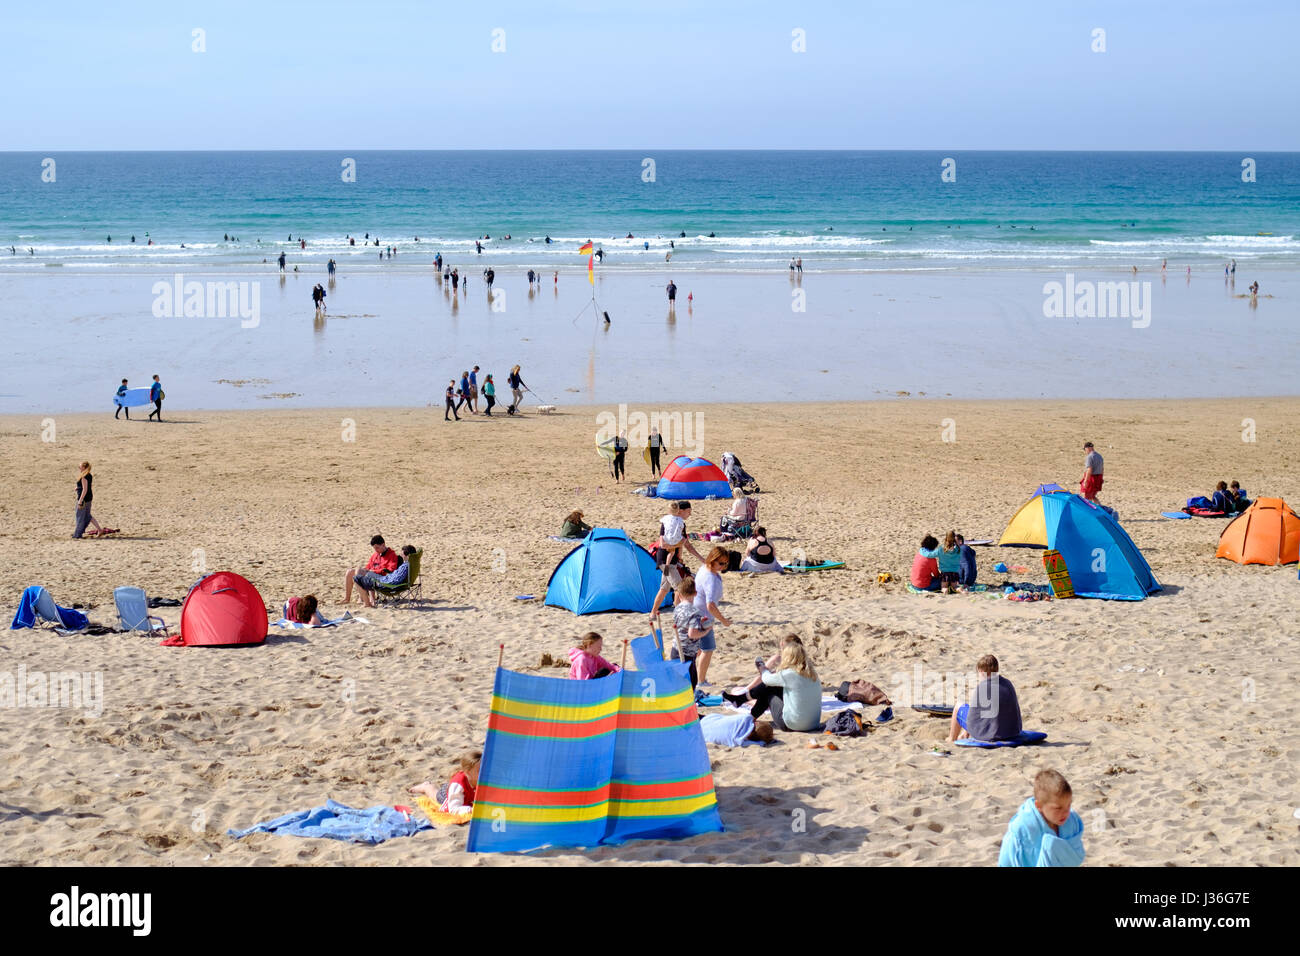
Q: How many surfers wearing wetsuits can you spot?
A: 4